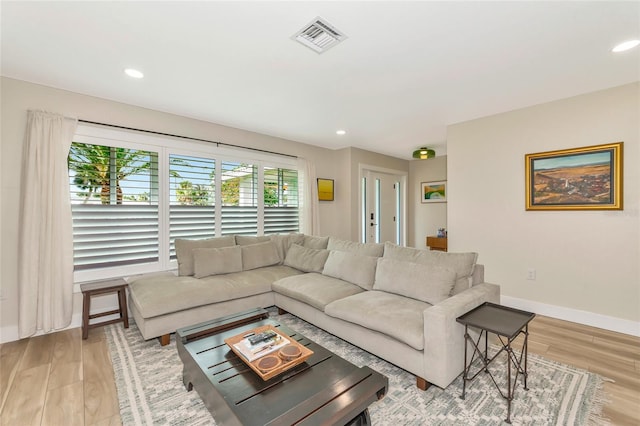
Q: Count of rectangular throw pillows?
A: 5